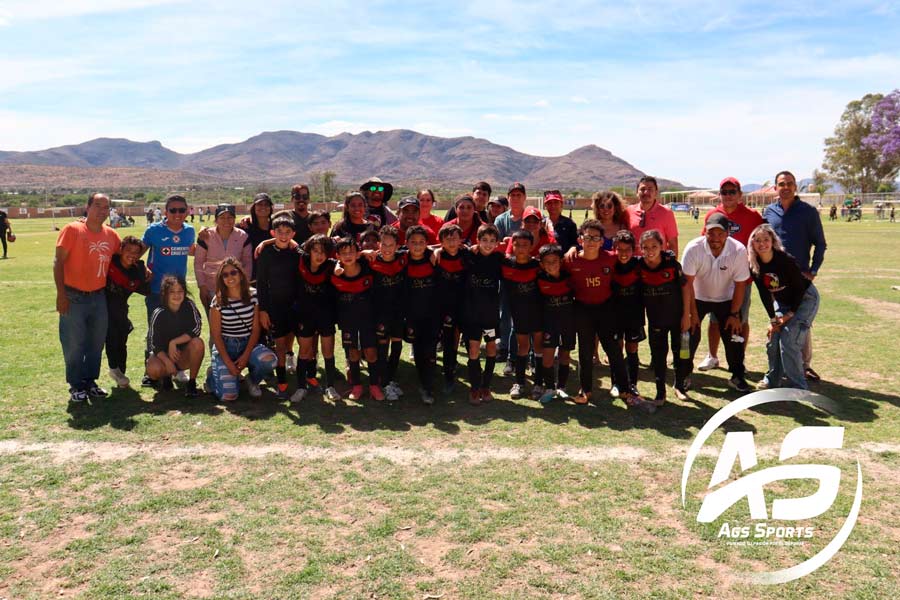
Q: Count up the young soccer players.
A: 15